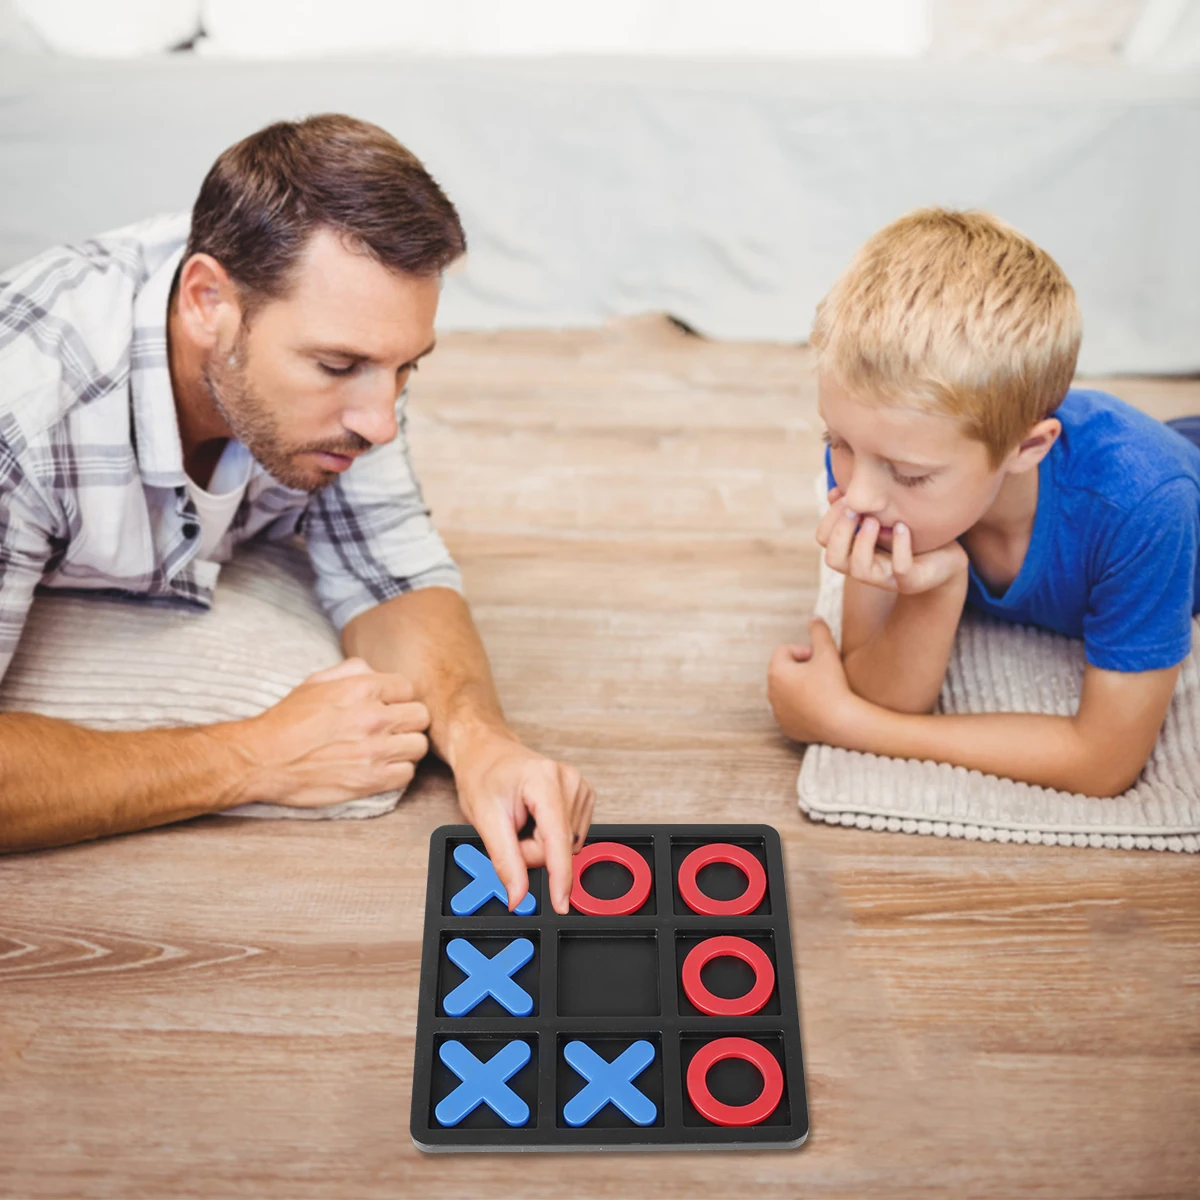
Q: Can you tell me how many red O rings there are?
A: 4